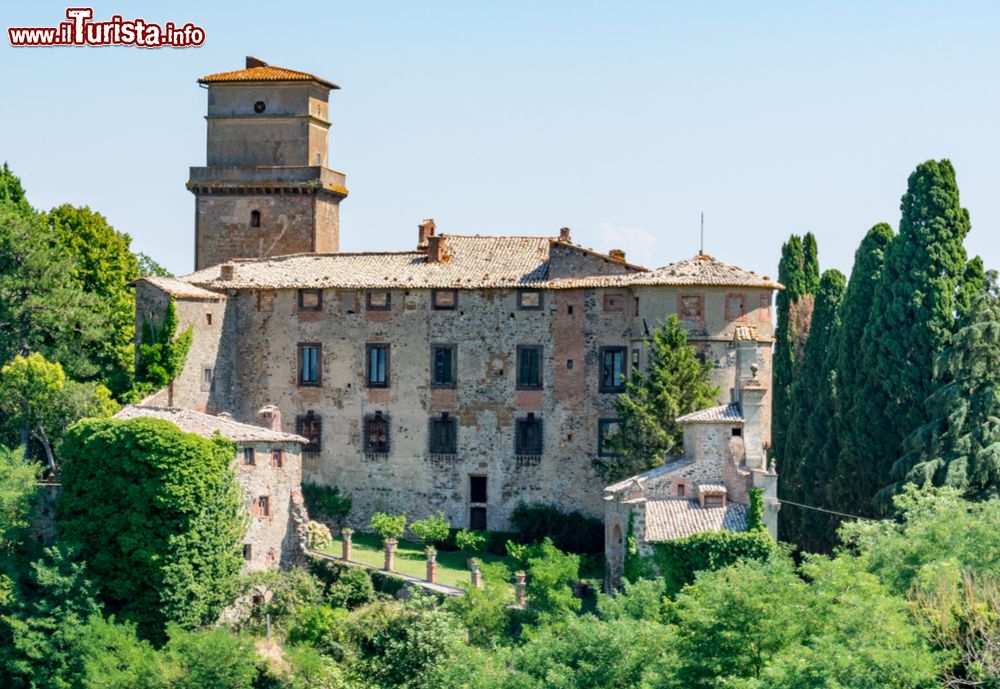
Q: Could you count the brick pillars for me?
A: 5